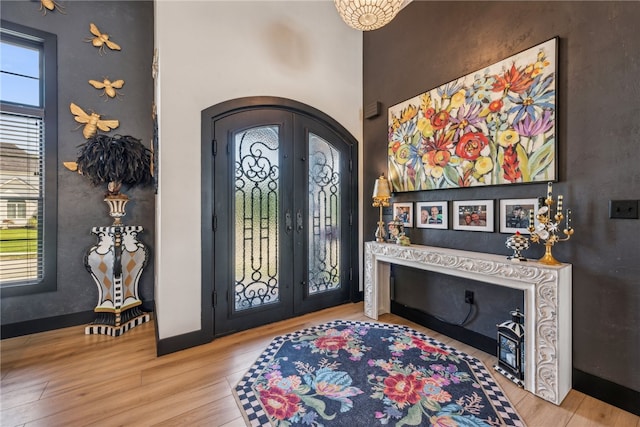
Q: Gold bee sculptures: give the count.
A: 5